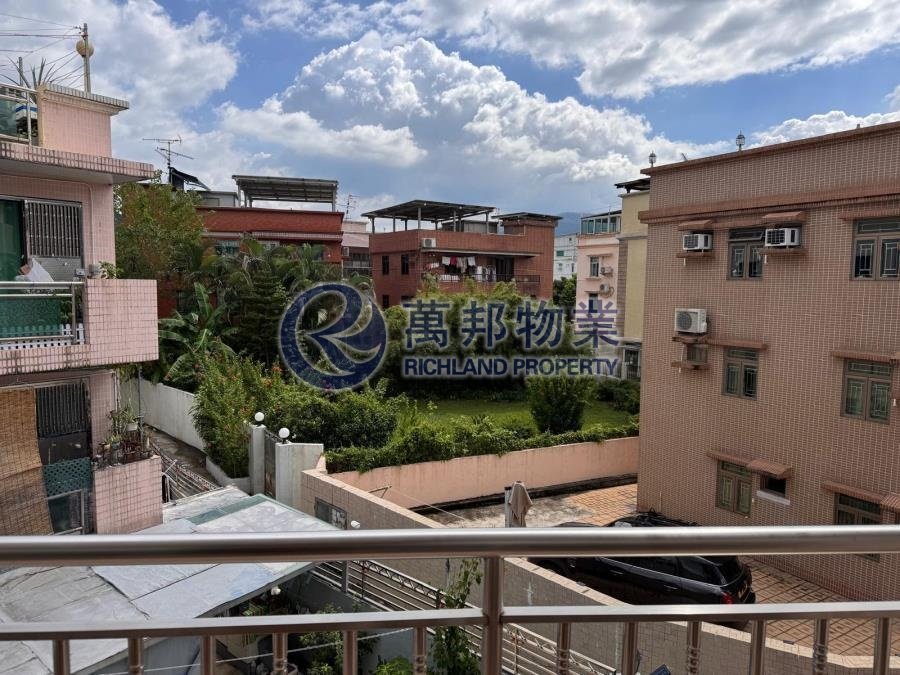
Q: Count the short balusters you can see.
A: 12